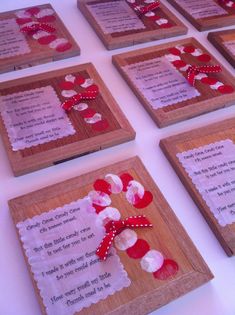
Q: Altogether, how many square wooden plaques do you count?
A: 8